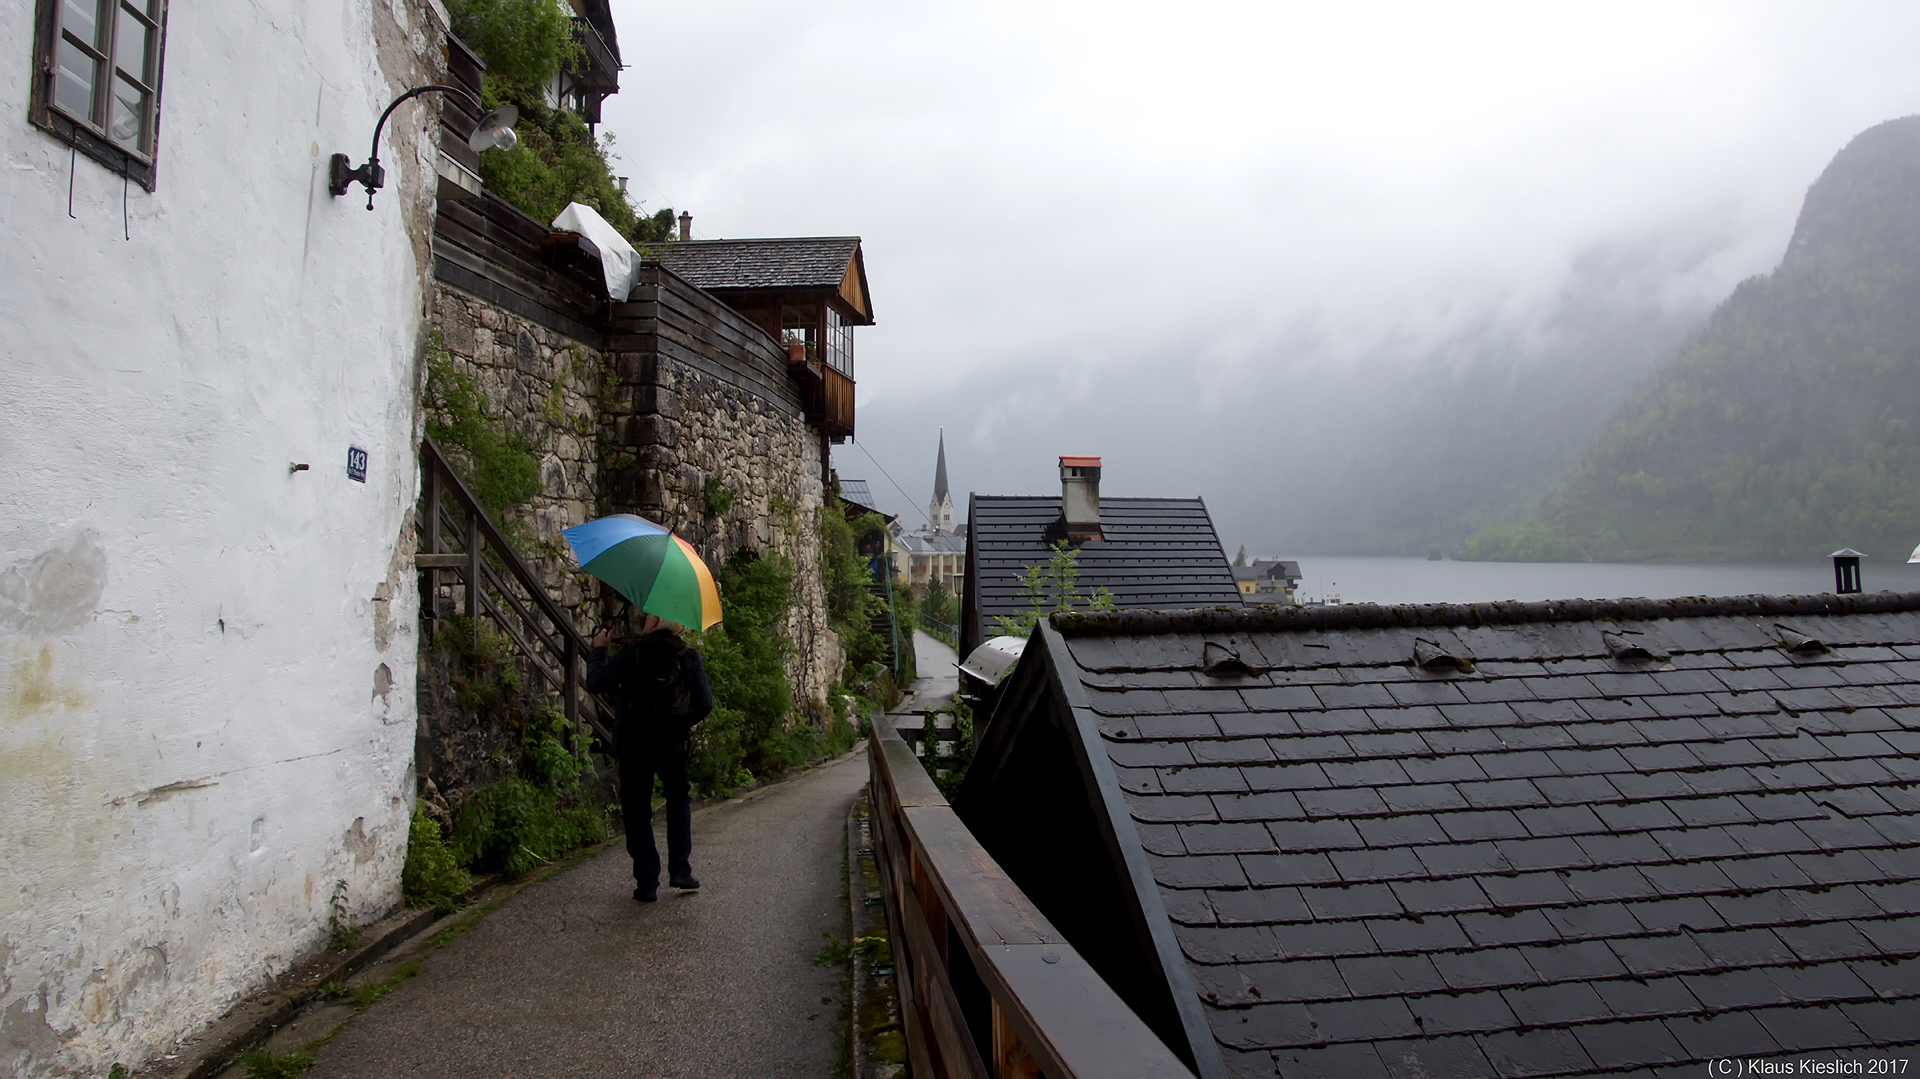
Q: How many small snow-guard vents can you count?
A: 4